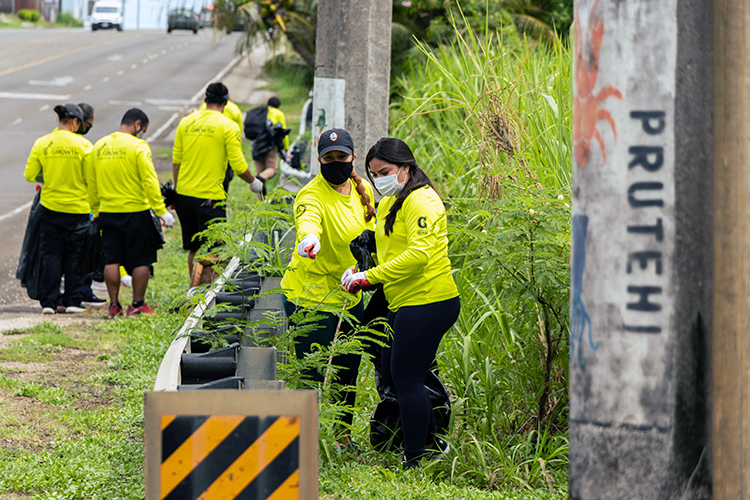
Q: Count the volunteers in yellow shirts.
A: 8